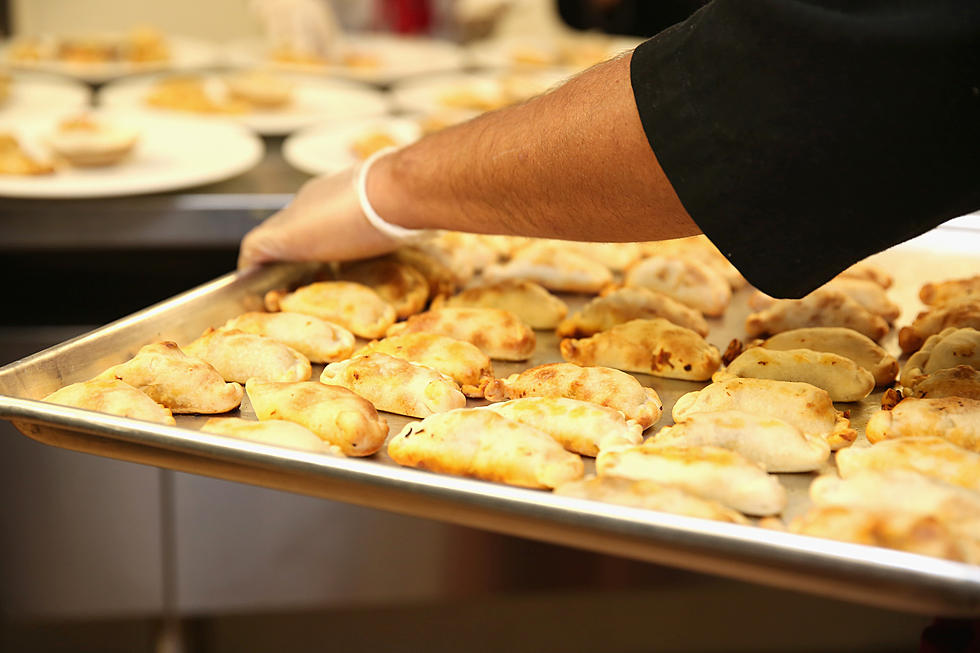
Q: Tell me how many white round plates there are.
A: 8